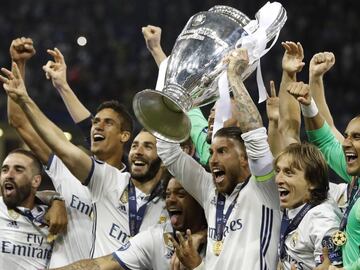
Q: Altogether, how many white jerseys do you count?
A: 6